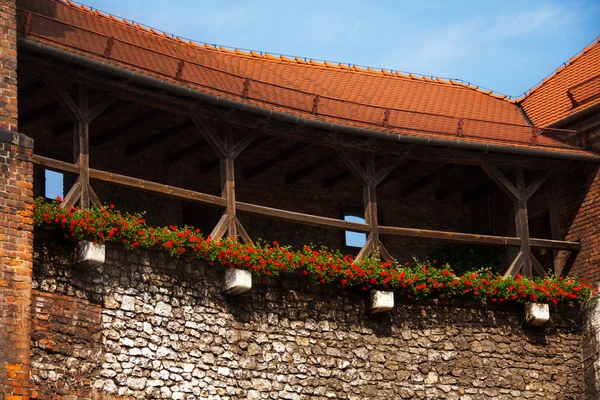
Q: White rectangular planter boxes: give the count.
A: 4